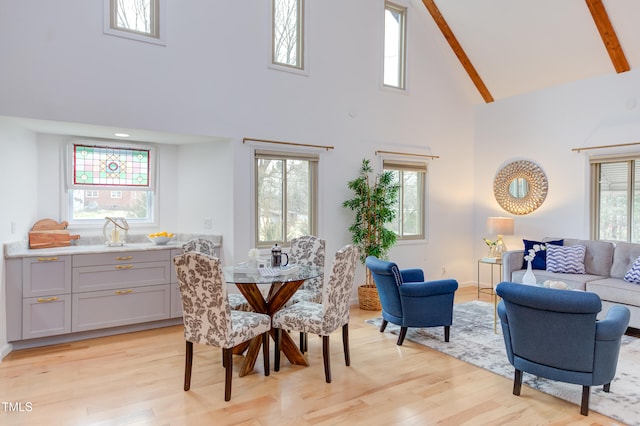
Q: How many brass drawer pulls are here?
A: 5